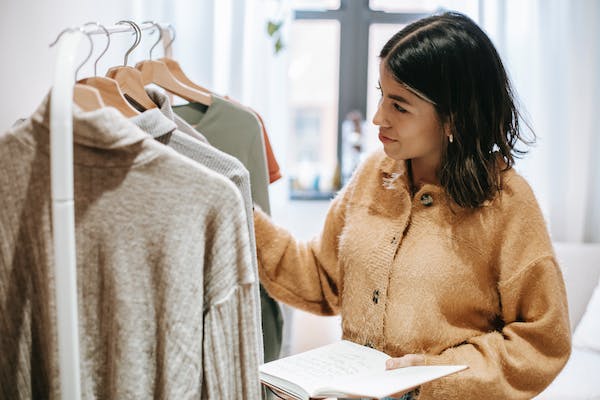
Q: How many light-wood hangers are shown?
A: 5